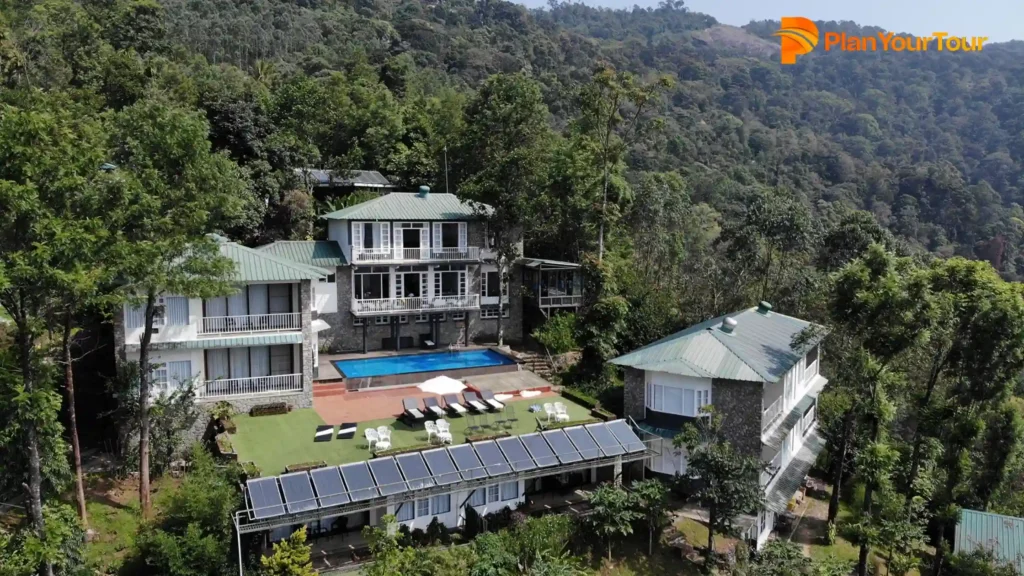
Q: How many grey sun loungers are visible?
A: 5